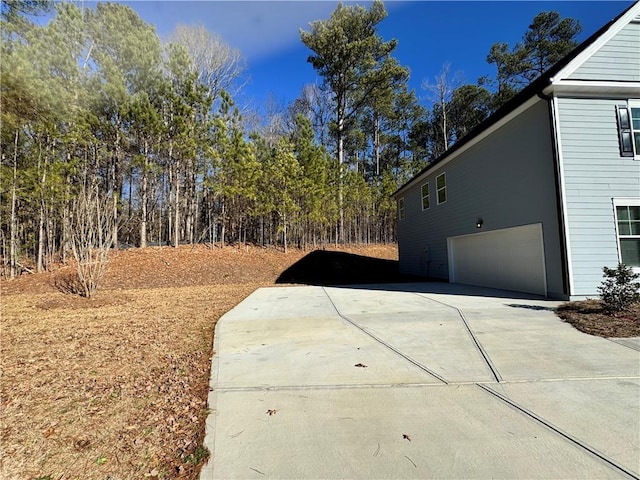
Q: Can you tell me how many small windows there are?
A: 3